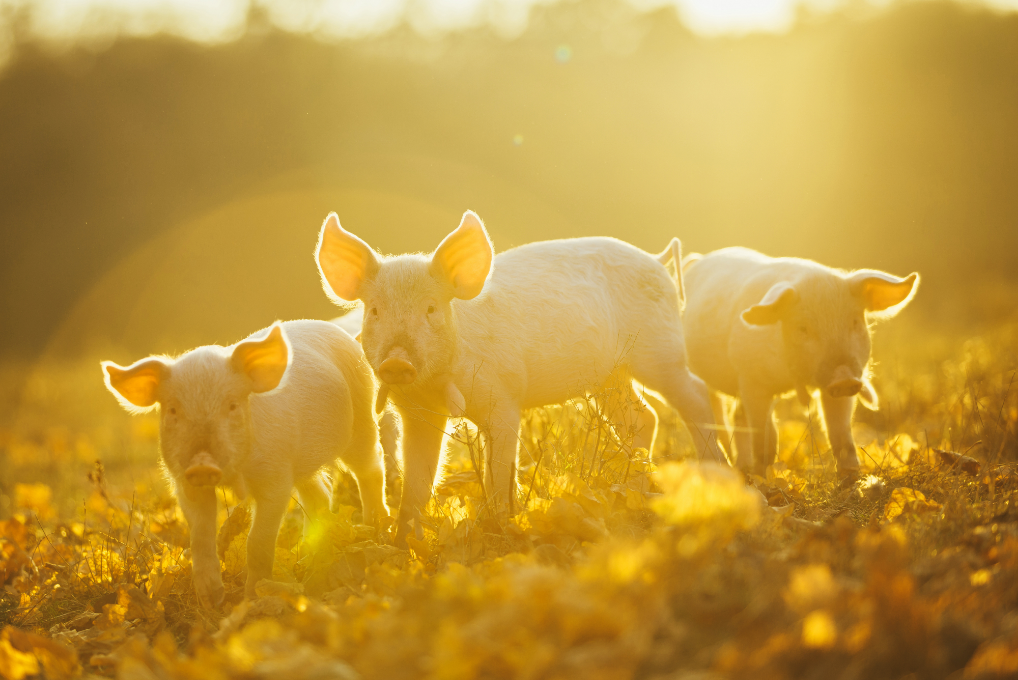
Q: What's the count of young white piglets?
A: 3